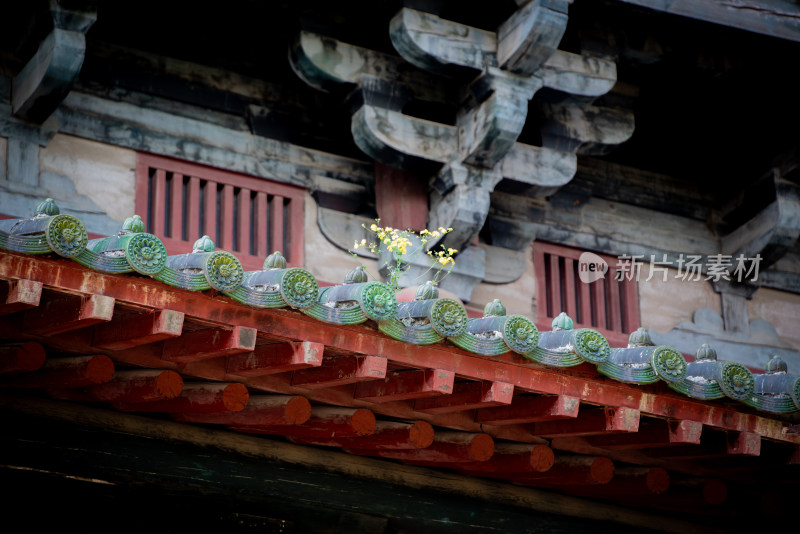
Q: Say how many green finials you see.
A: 11